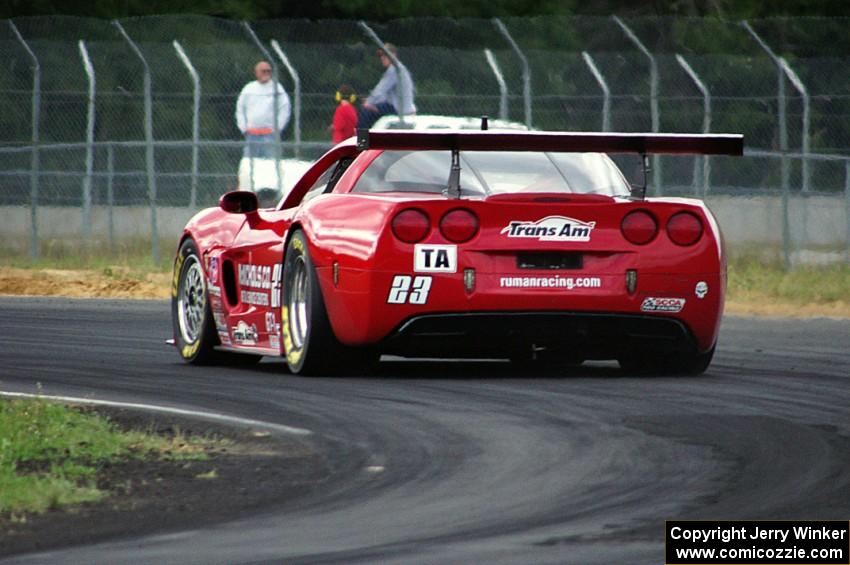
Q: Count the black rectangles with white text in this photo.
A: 1